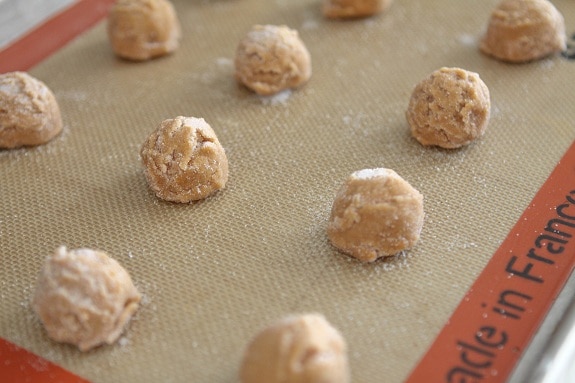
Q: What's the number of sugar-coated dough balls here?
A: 10